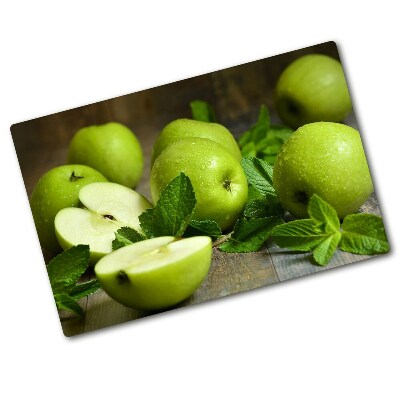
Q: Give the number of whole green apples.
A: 6